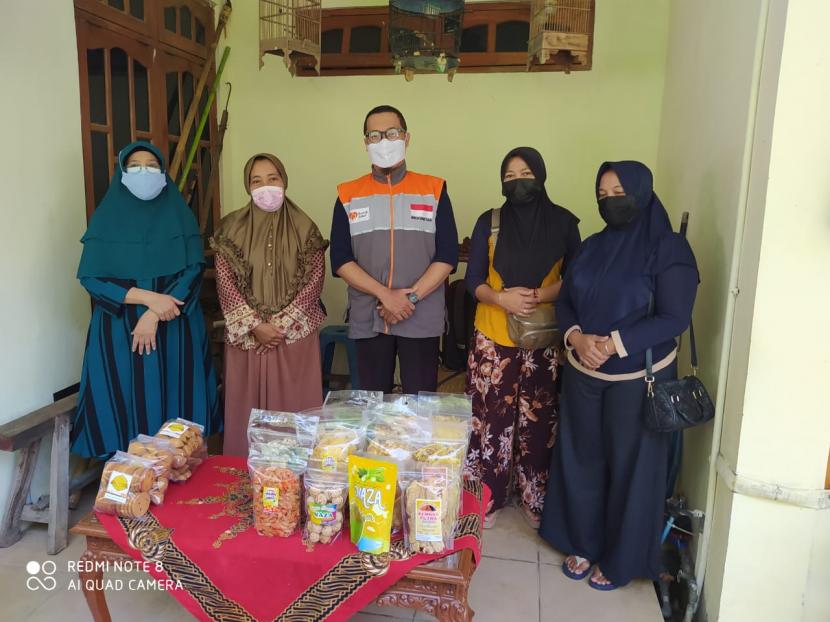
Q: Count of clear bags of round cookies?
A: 3